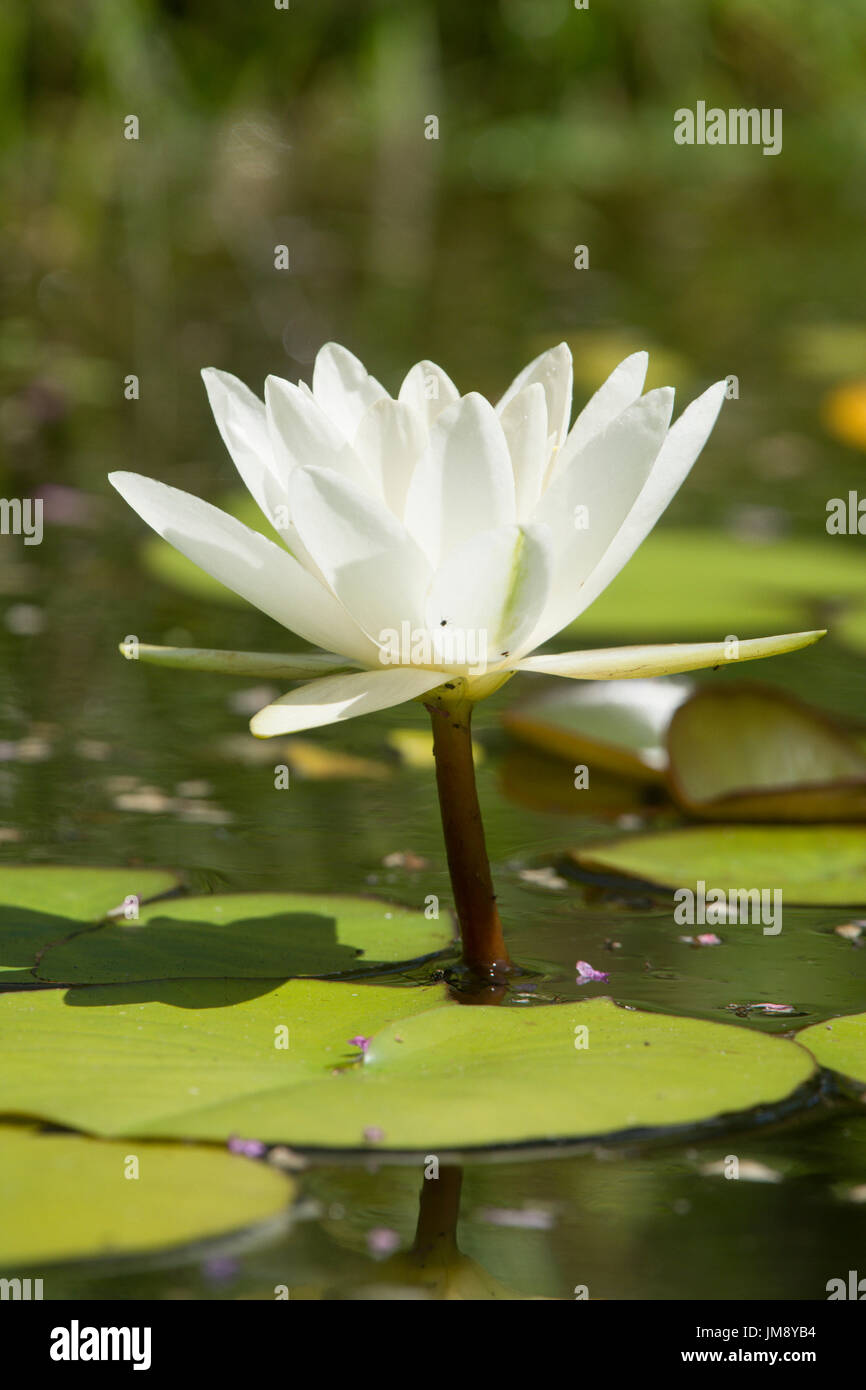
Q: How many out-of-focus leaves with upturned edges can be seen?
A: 2